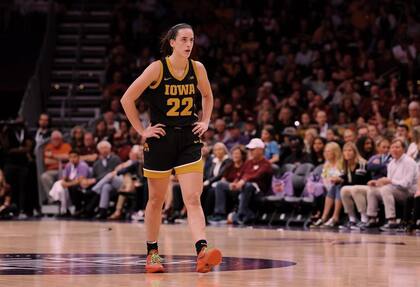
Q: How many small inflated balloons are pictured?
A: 0